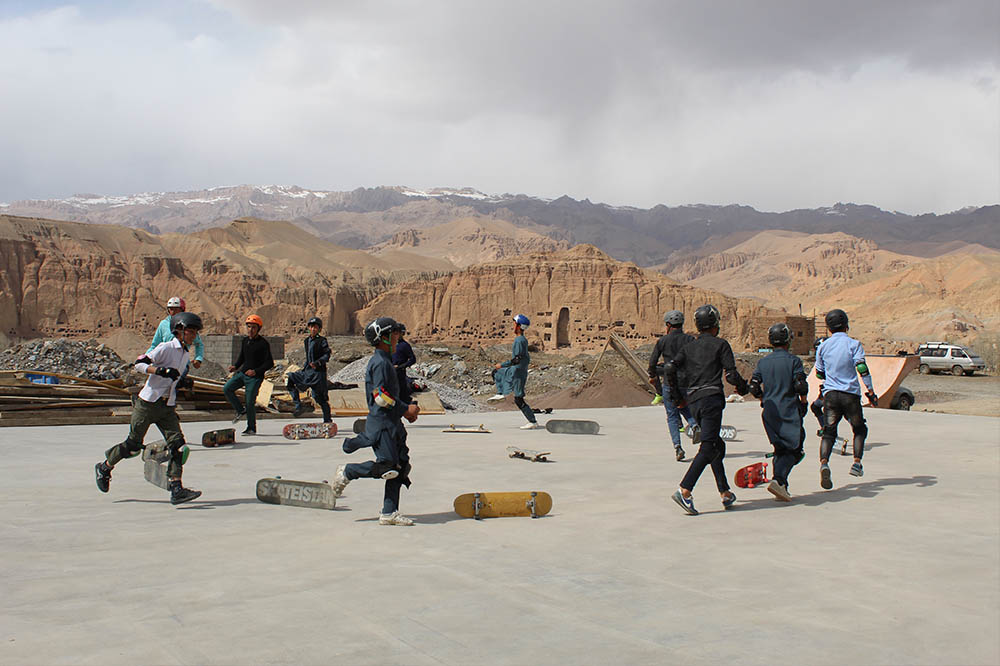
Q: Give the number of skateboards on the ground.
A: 13